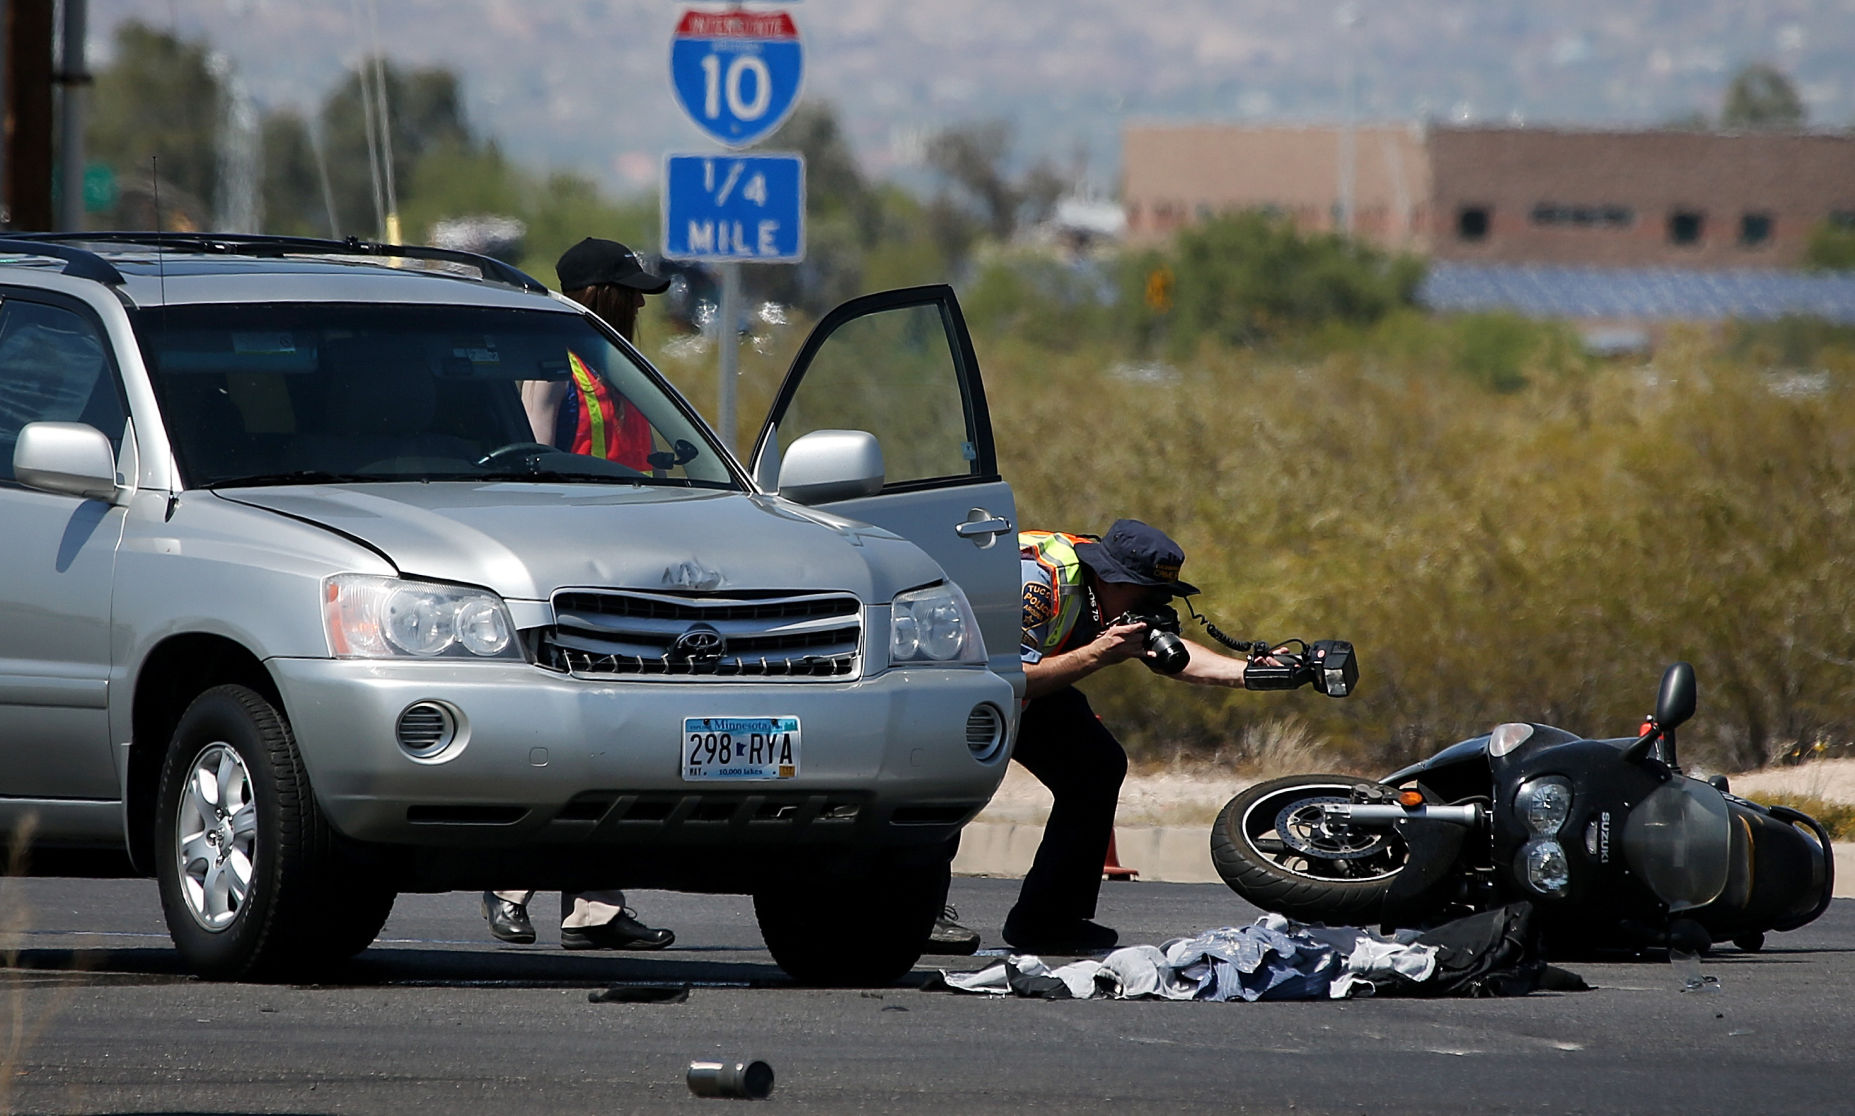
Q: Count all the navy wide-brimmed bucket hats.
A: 1